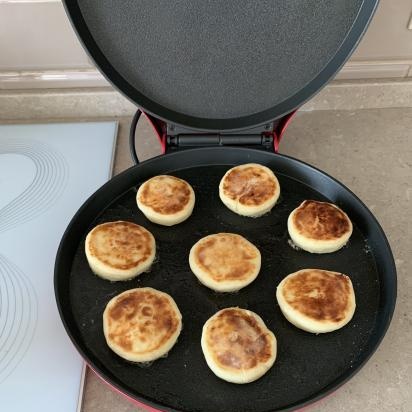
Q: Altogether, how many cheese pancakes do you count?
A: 8